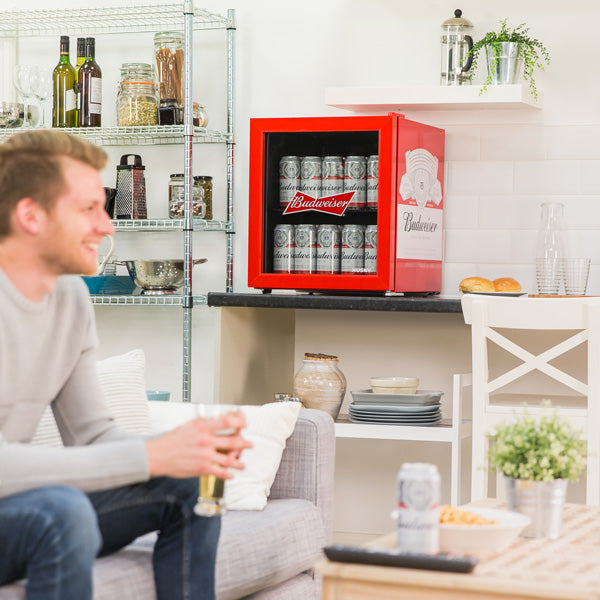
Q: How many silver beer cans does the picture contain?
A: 11